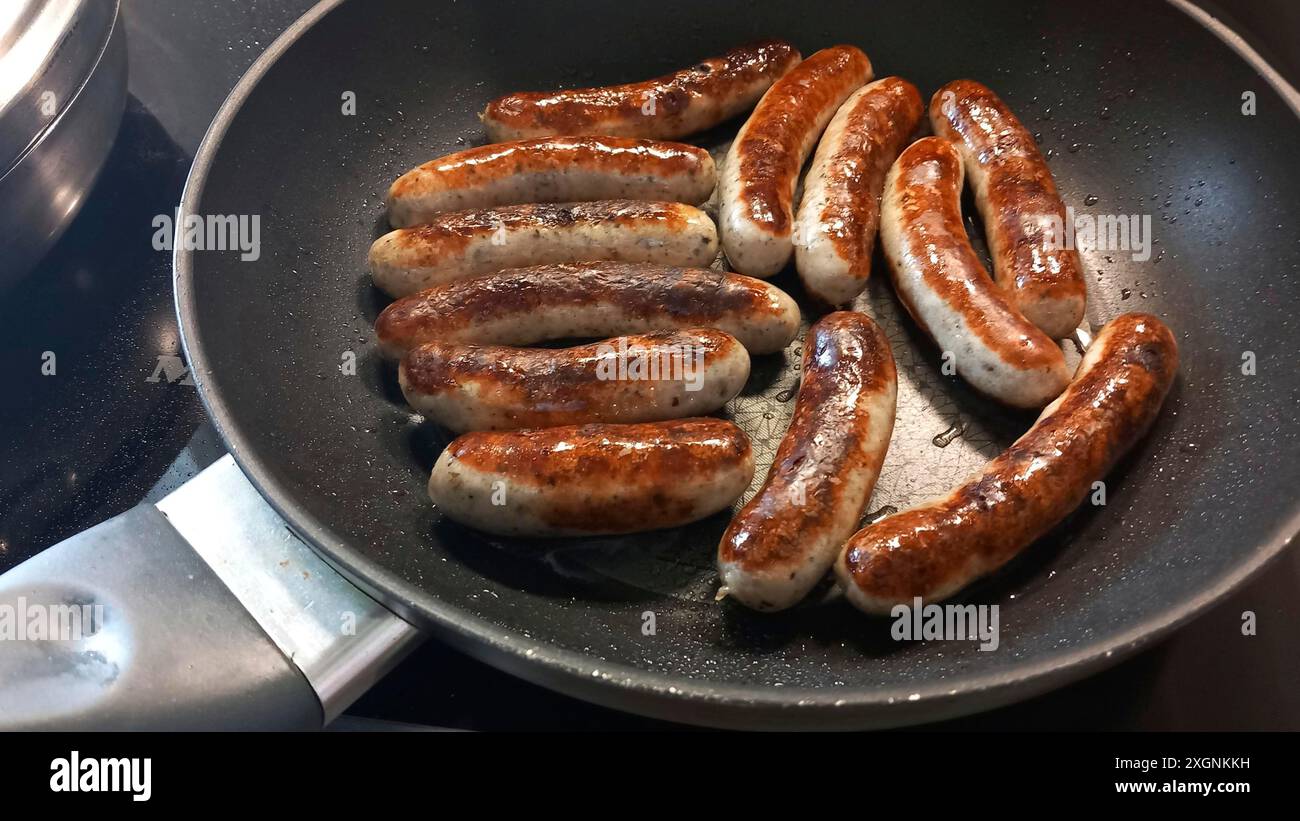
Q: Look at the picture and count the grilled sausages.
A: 12